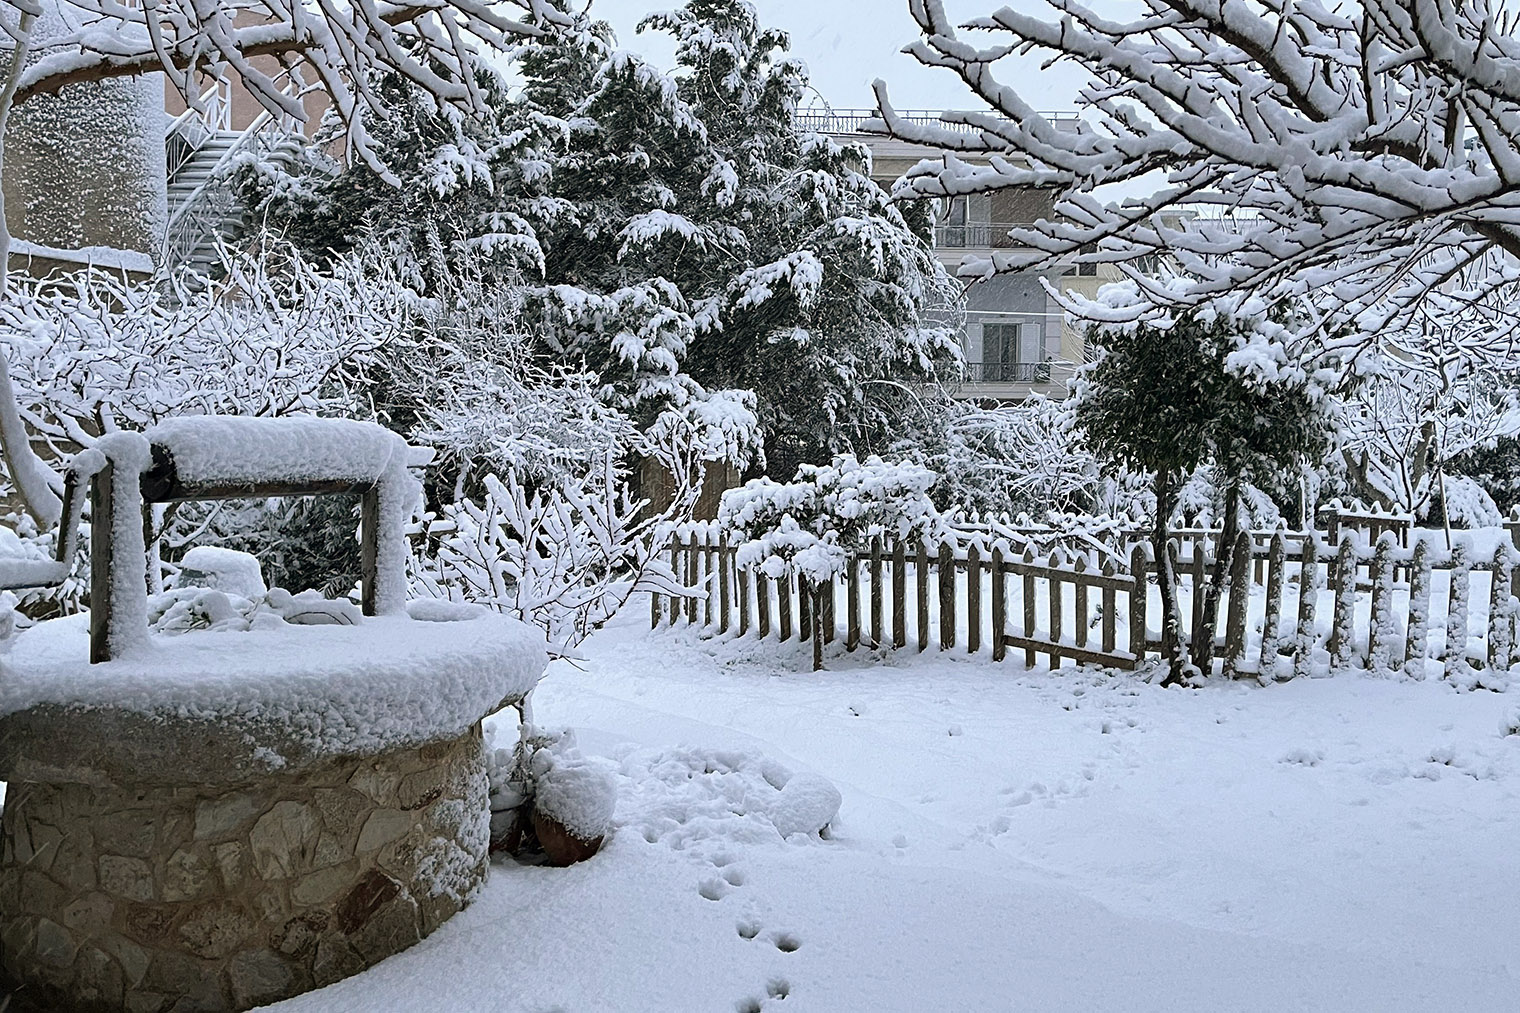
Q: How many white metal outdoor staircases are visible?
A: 1